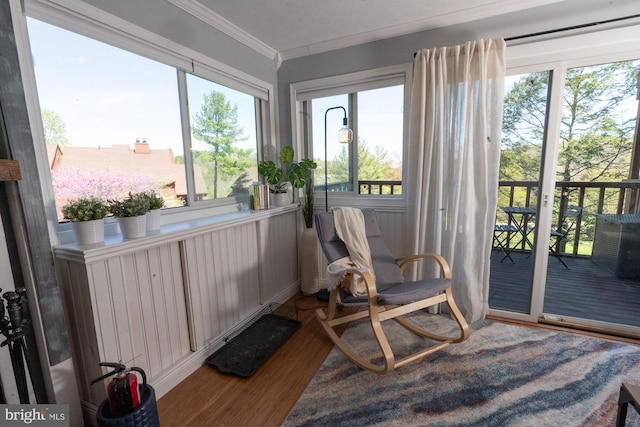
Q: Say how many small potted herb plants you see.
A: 3